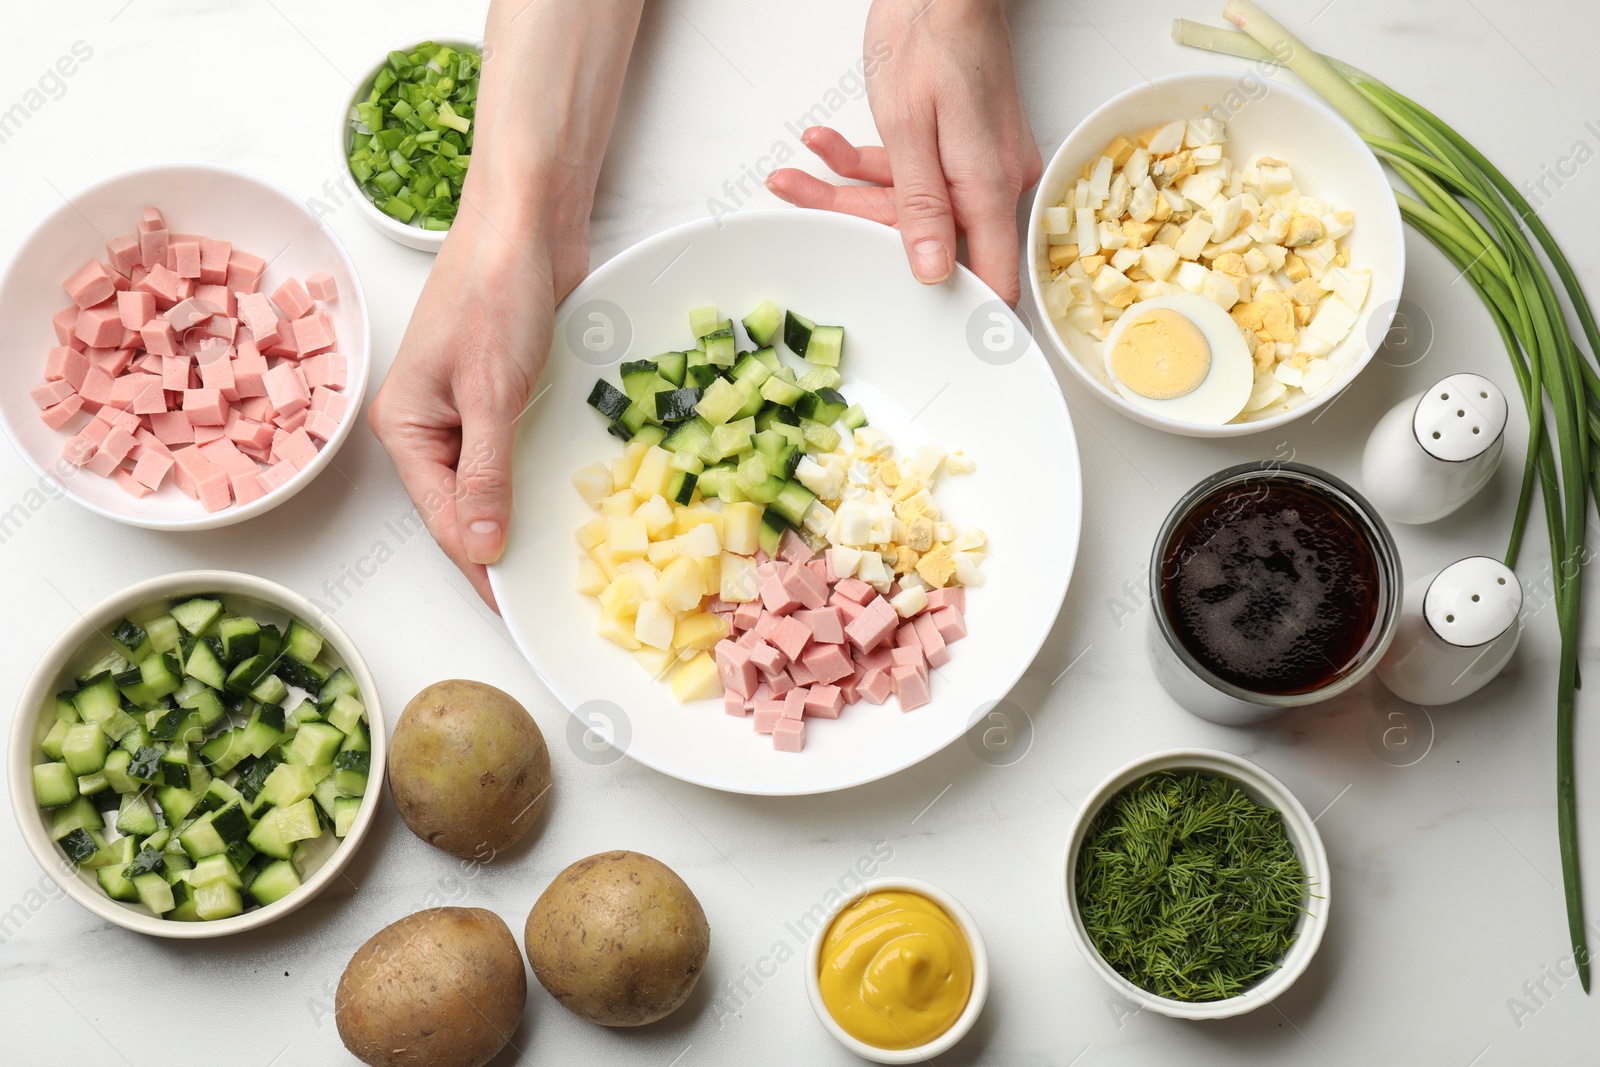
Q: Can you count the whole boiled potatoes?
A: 3